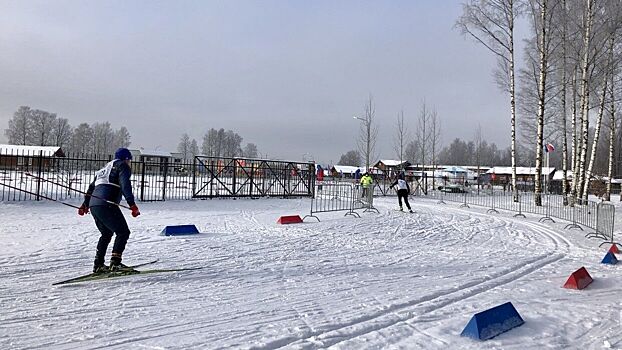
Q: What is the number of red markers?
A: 3